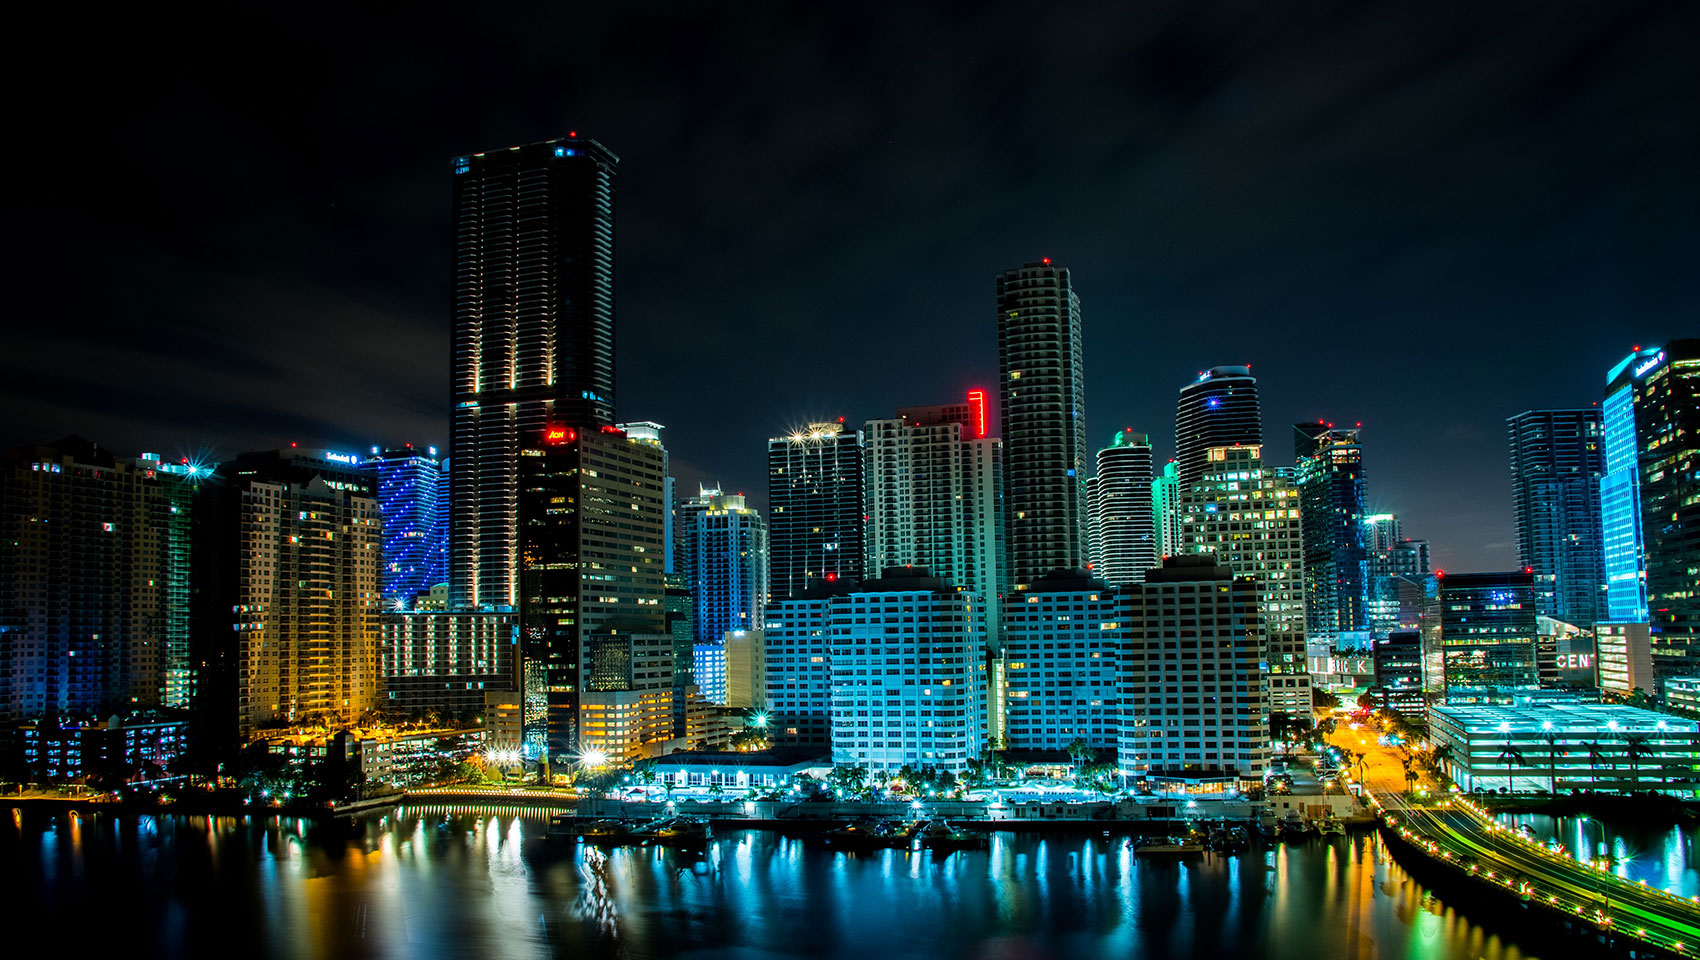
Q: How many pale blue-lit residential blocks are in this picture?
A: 4